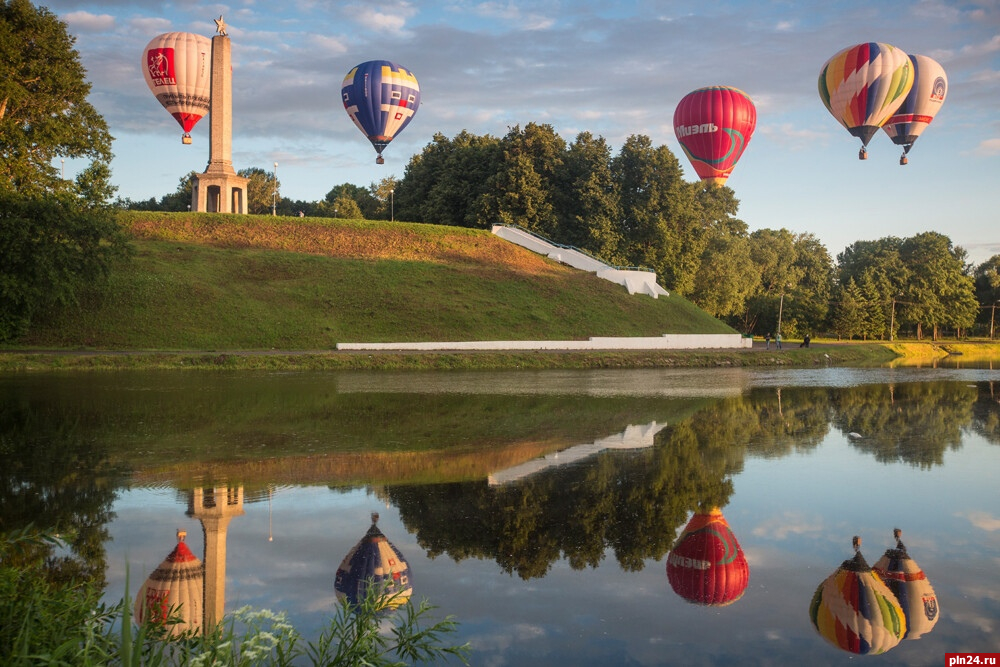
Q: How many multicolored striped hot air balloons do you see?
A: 1